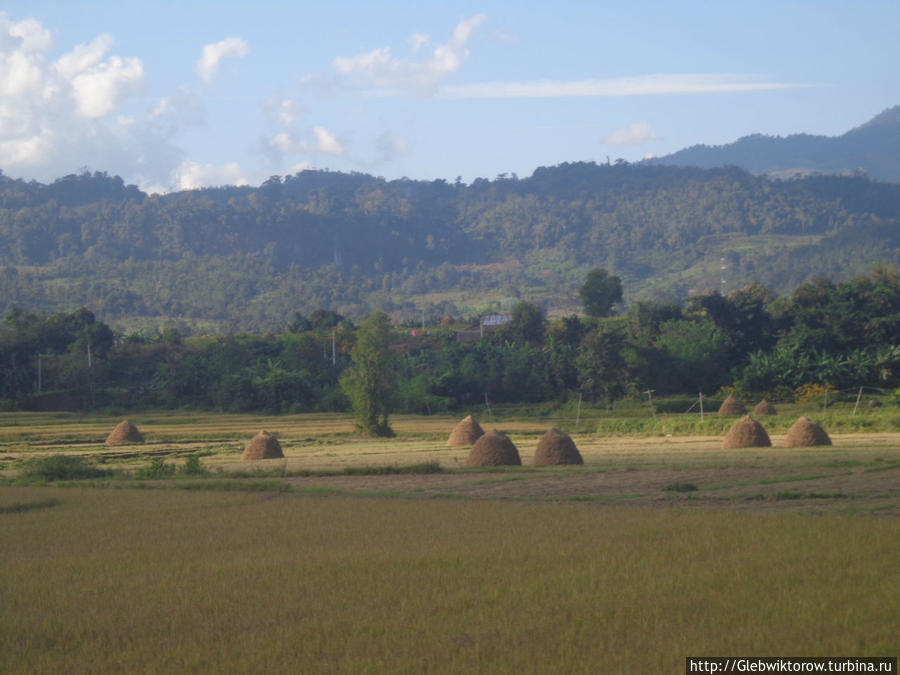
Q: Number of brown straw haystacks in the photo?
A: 9